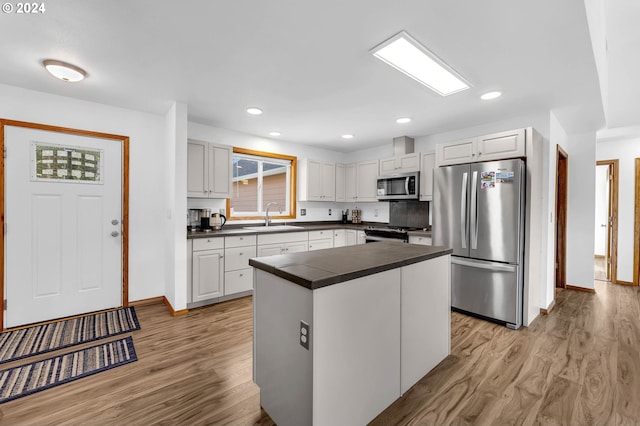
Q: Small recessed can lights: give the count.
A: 5